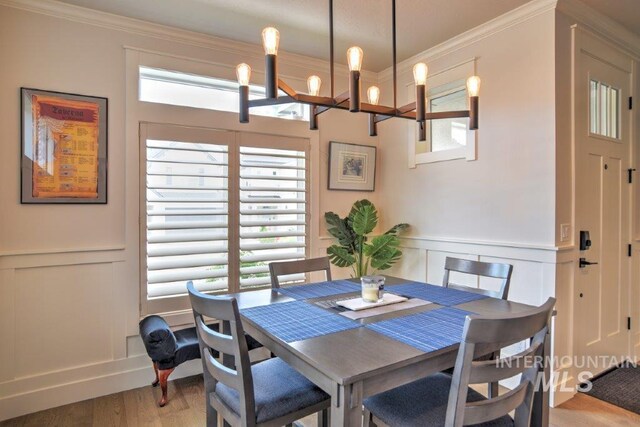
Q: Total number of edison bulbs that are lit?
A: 7